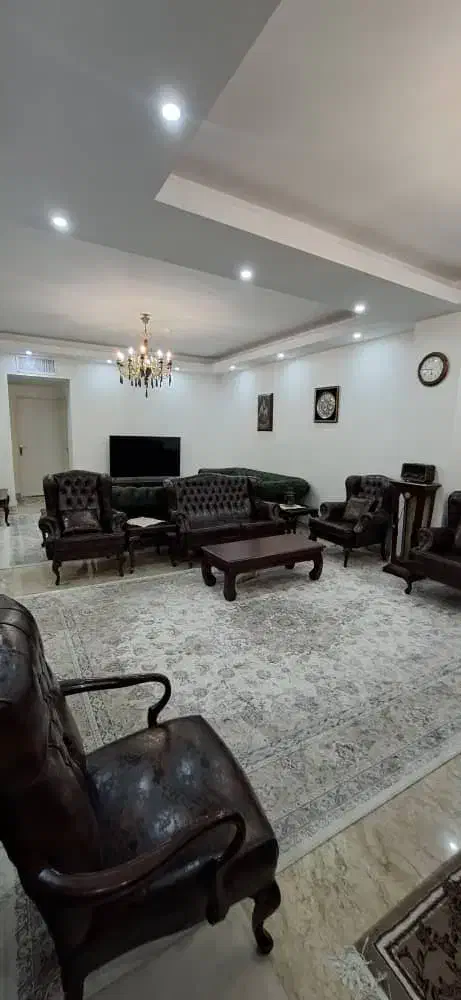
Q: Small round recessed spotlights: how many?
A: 10